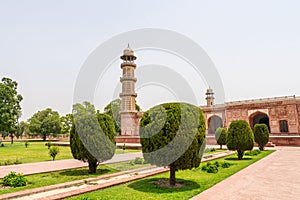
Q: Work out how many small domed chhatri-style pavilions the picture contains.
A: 2